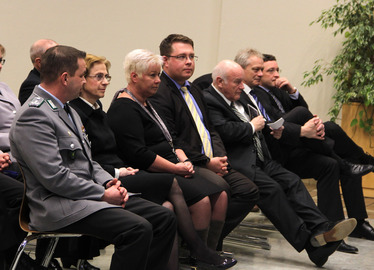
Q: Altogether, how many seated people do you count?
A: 9